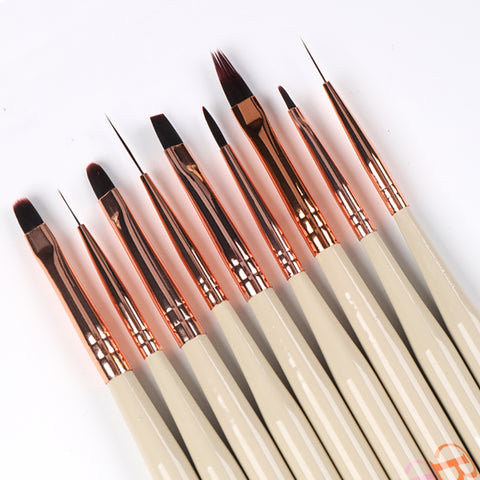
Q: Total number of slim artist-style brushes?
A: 9